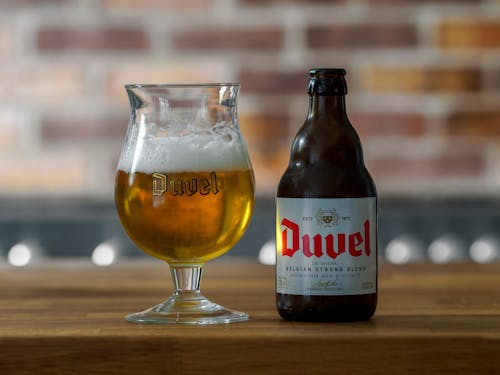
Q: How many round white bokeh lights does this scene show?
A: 6